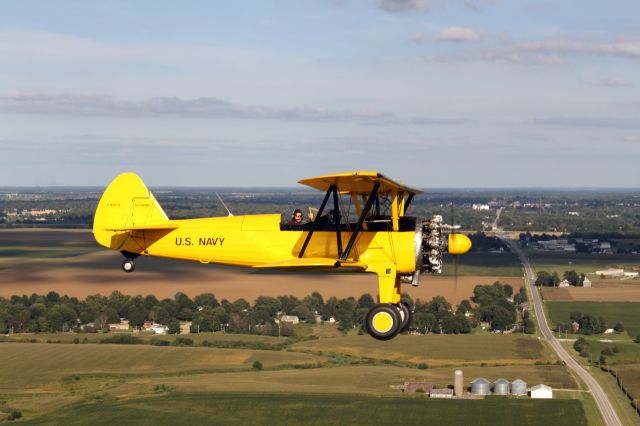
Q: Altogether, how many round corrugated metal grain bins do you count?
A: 3